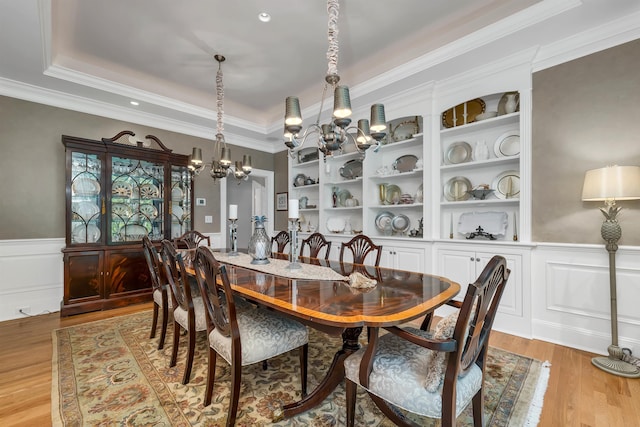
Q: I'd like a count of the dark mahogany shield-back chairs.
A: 8